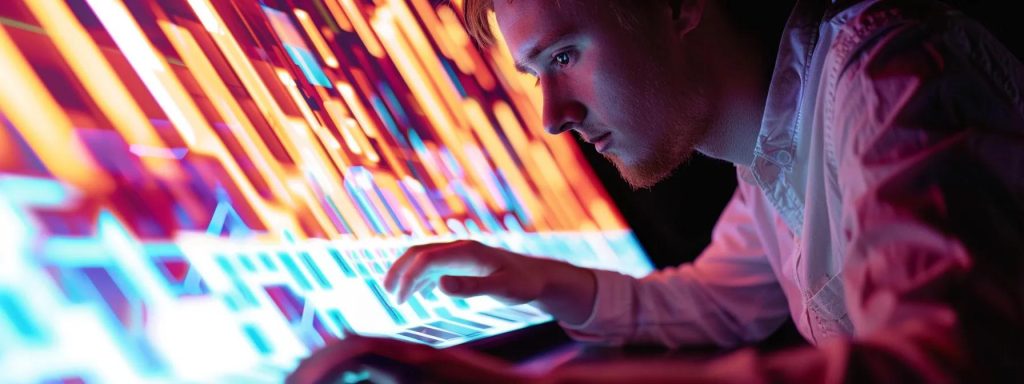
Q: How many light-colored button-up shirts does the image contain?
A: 1